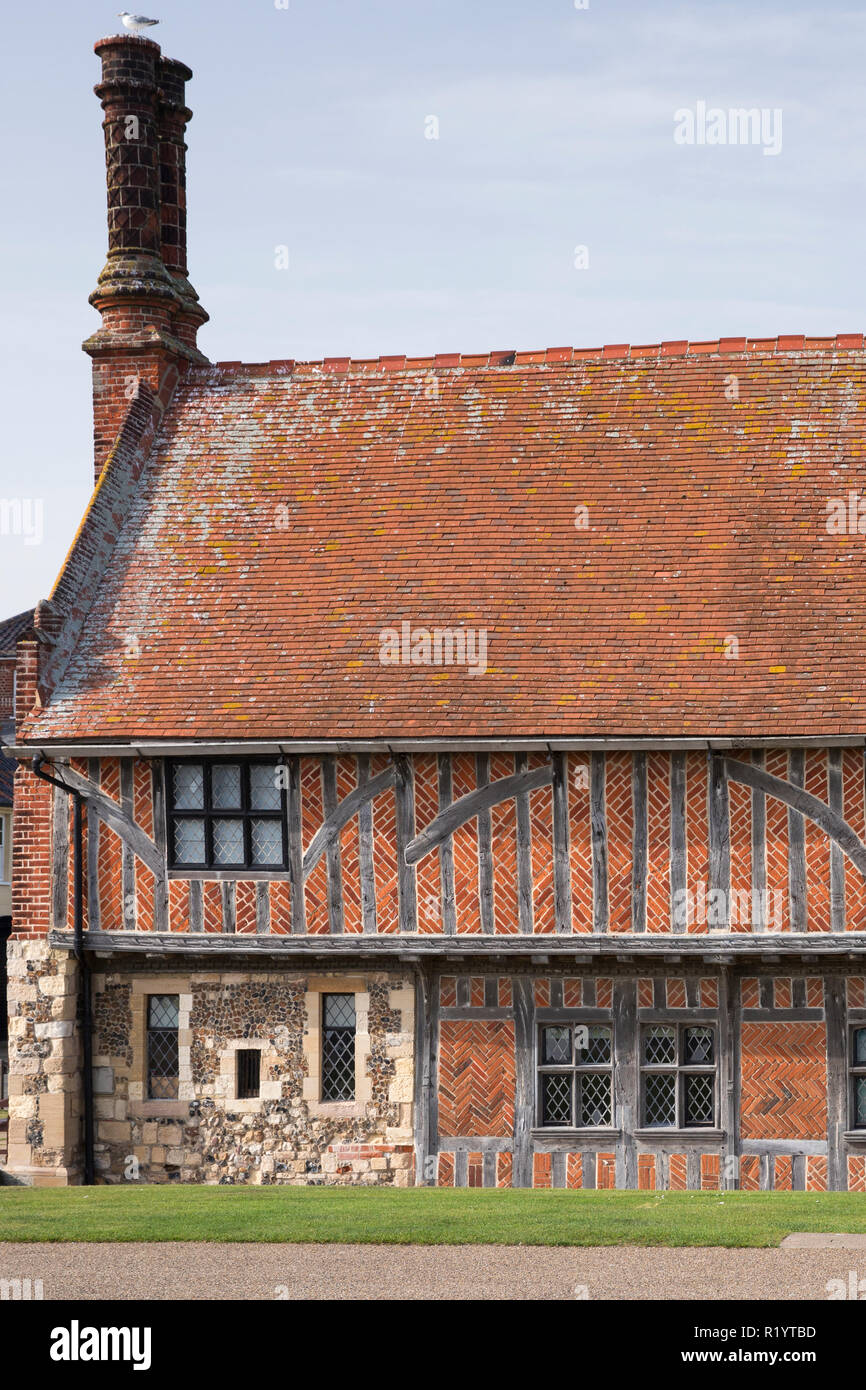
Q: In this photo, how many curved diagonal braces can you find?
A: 4